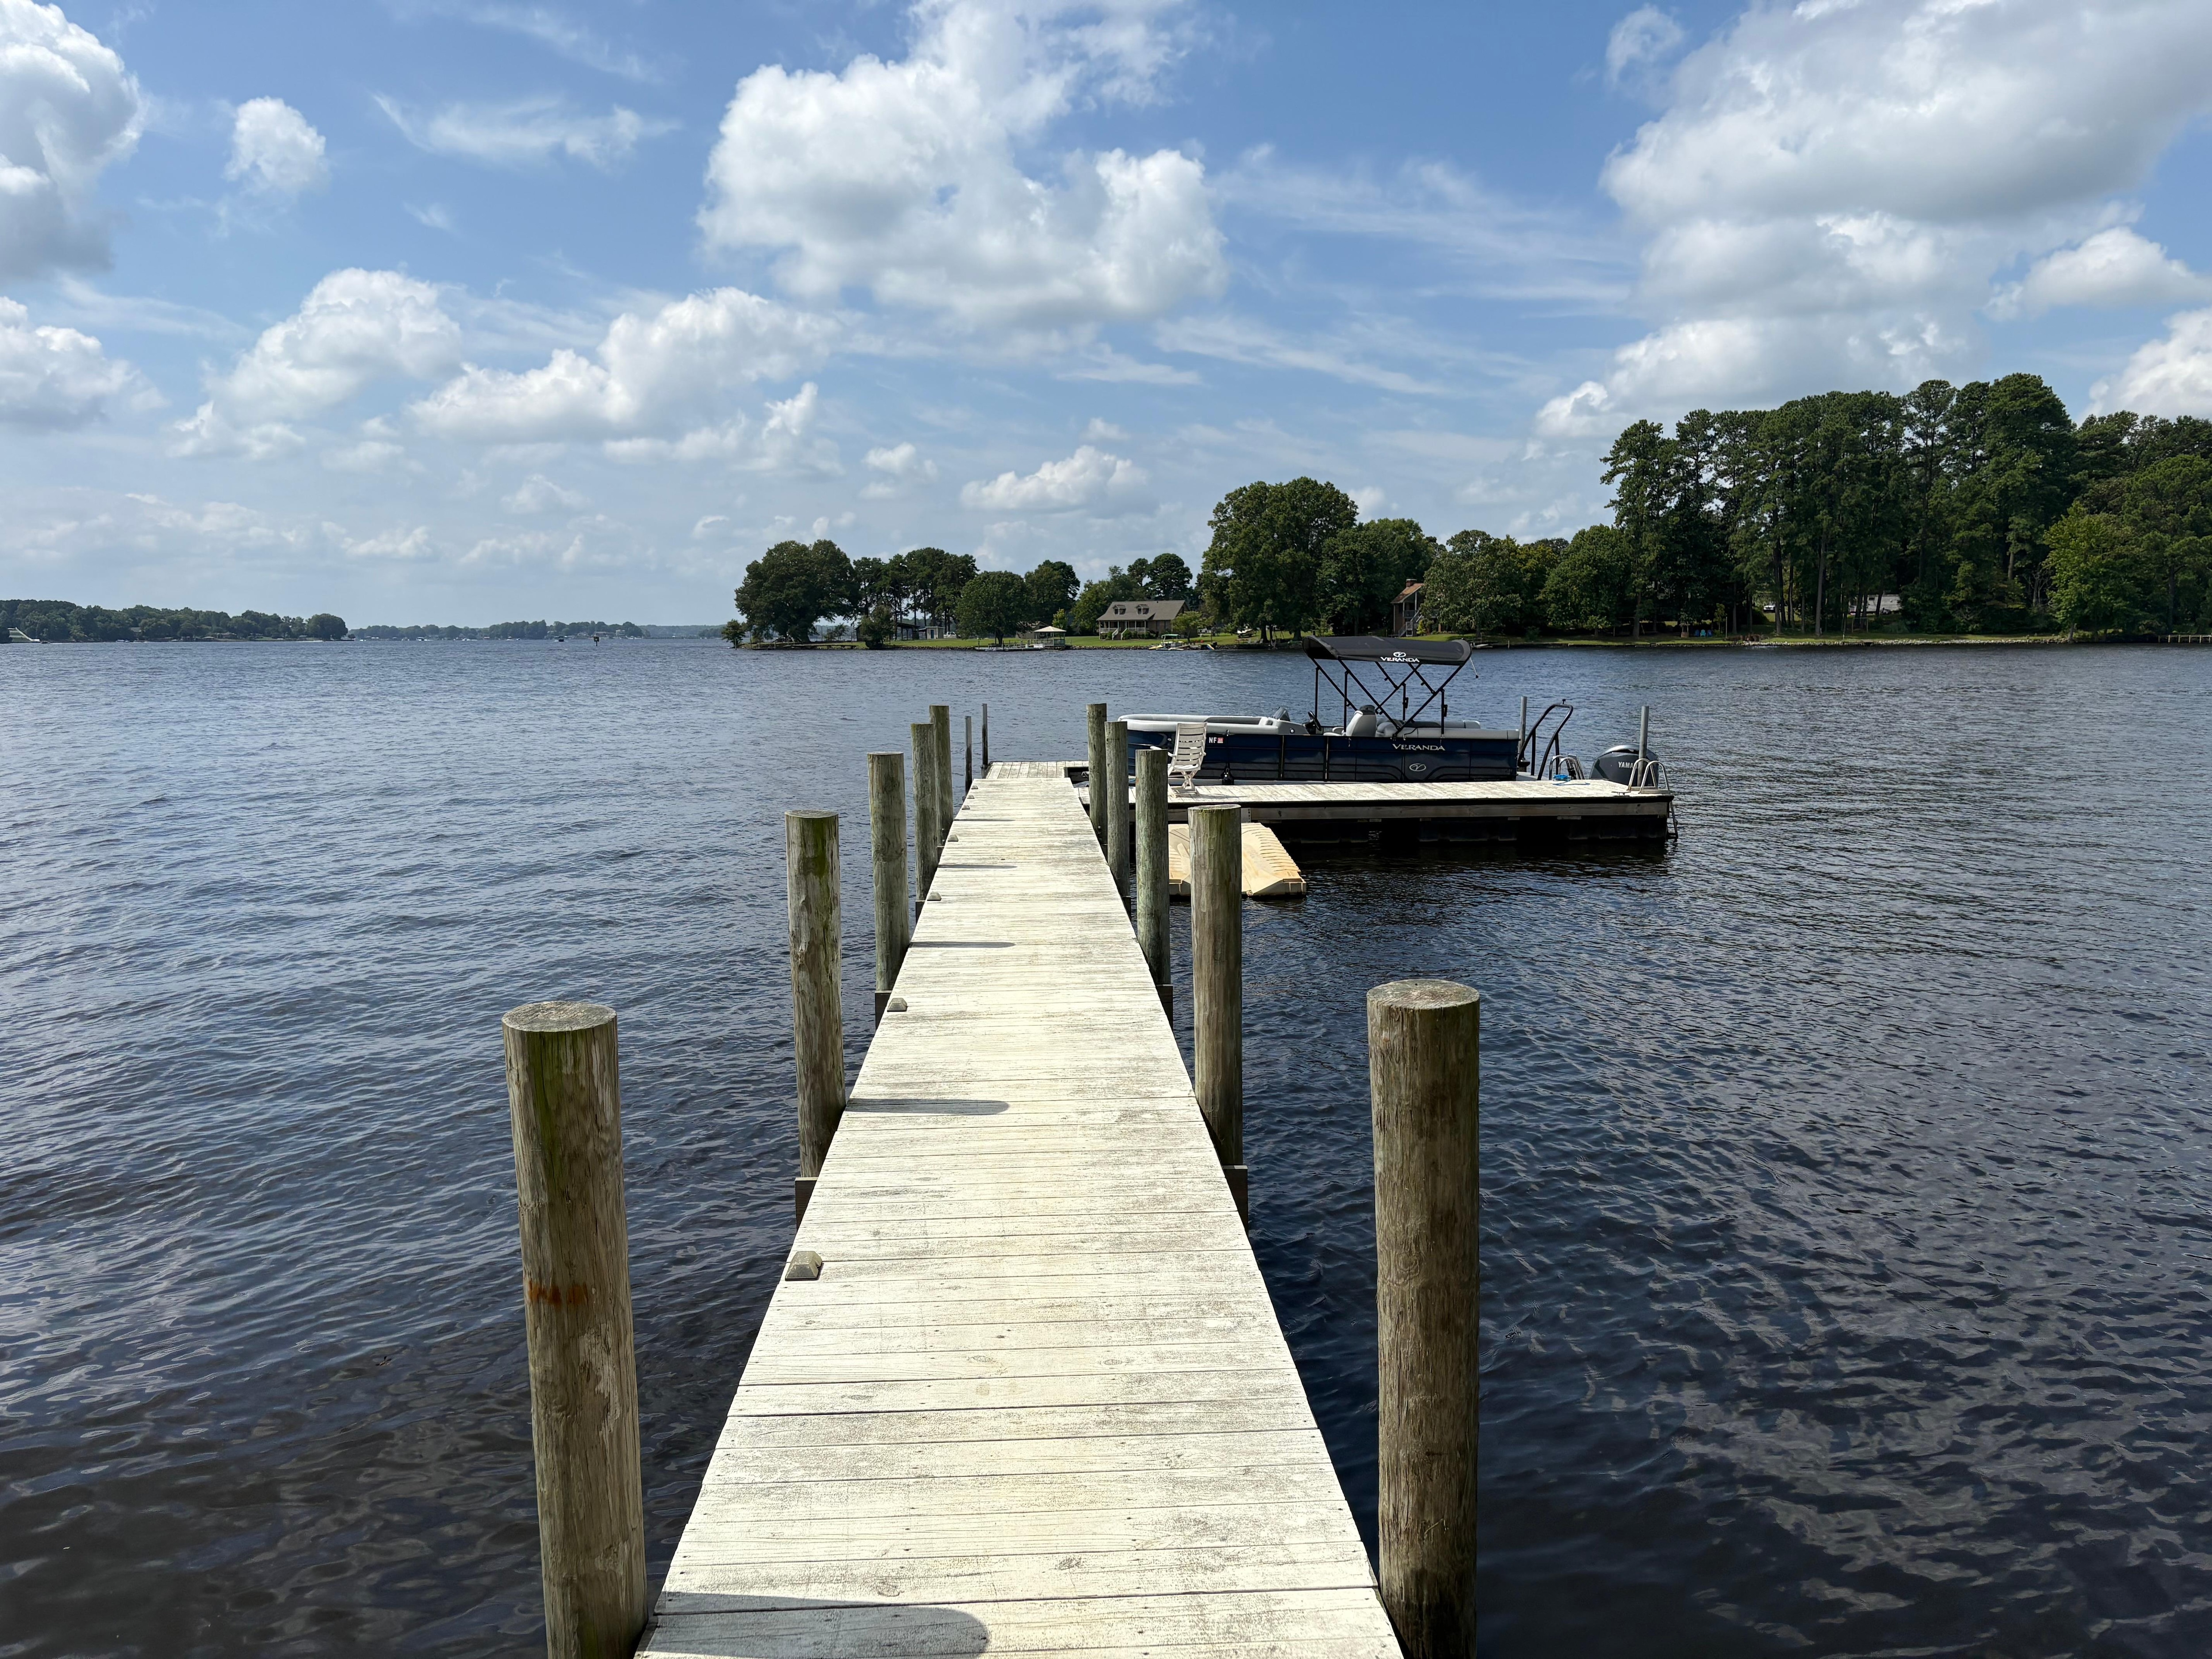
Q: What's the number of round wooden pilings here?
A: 10